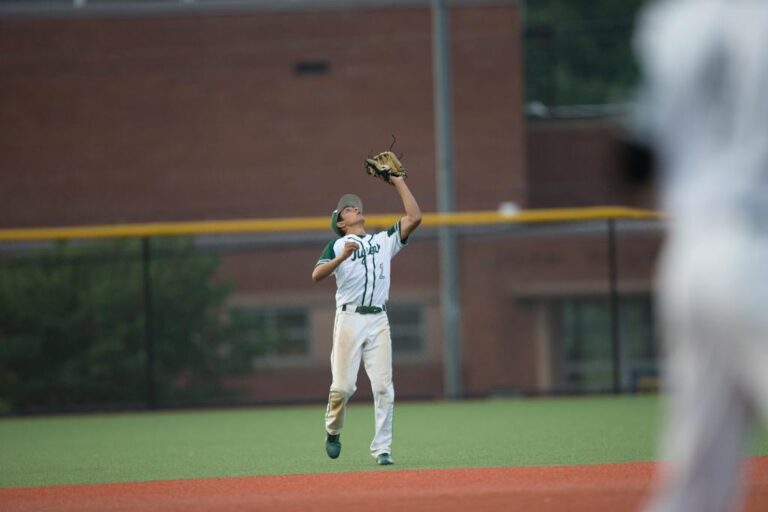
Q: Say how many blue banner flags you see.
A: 0